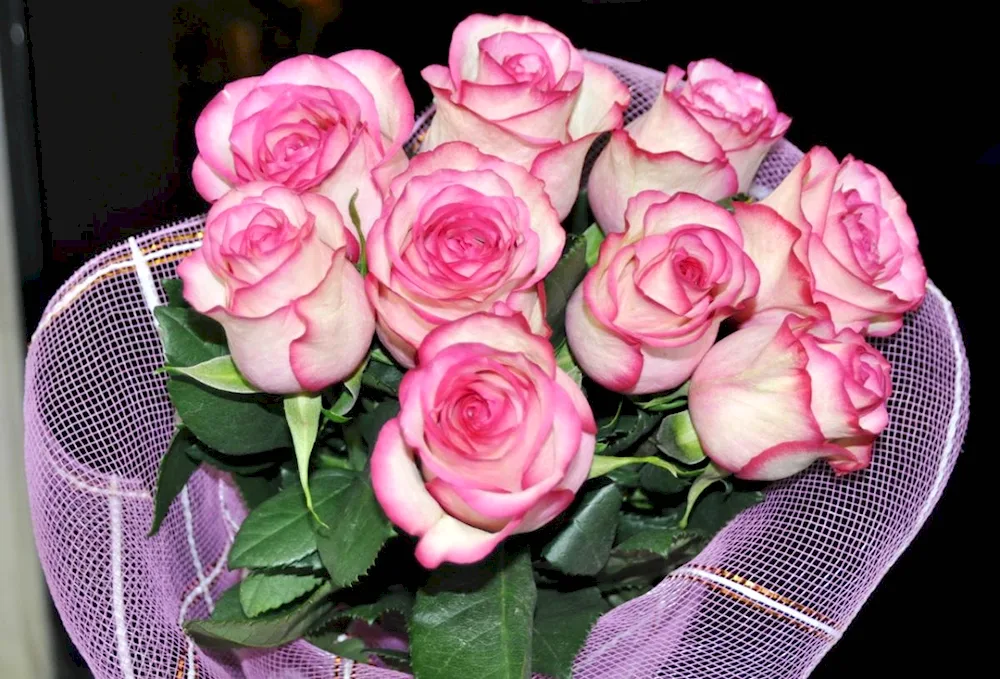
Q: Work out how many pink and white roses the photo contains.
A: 9